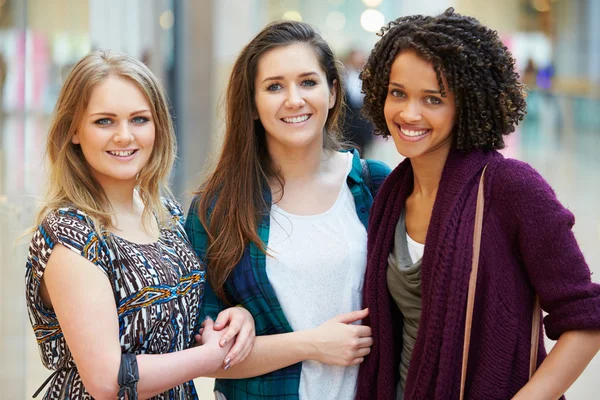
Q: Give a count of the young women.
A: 3